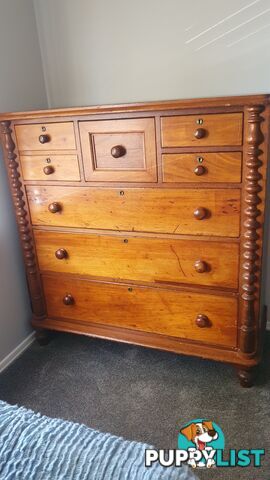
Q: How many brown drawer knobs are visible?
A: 11